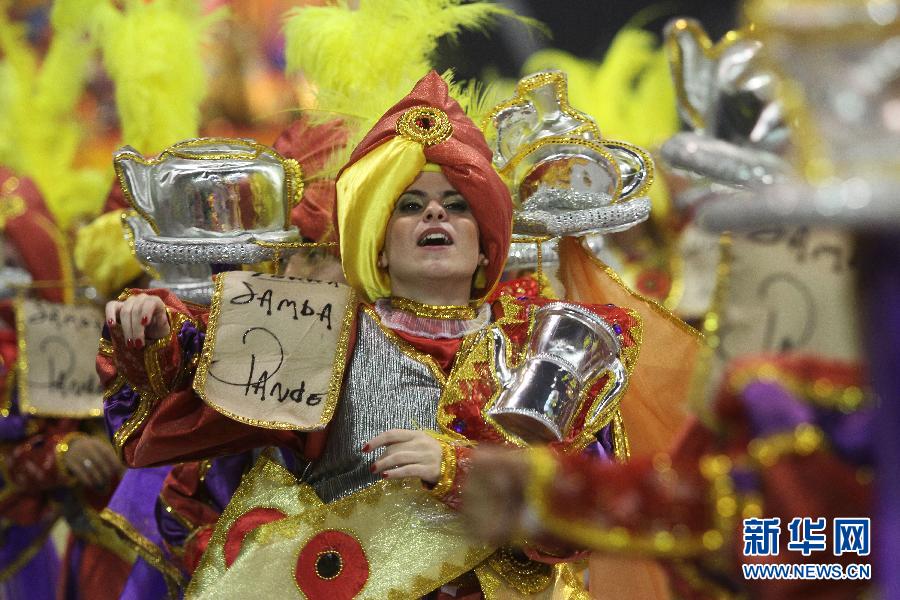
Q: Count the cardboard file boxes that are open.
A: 0